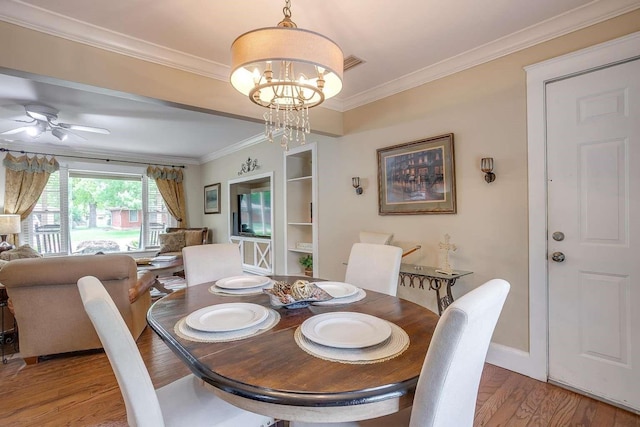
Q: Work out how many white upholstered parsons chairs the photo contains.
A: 4